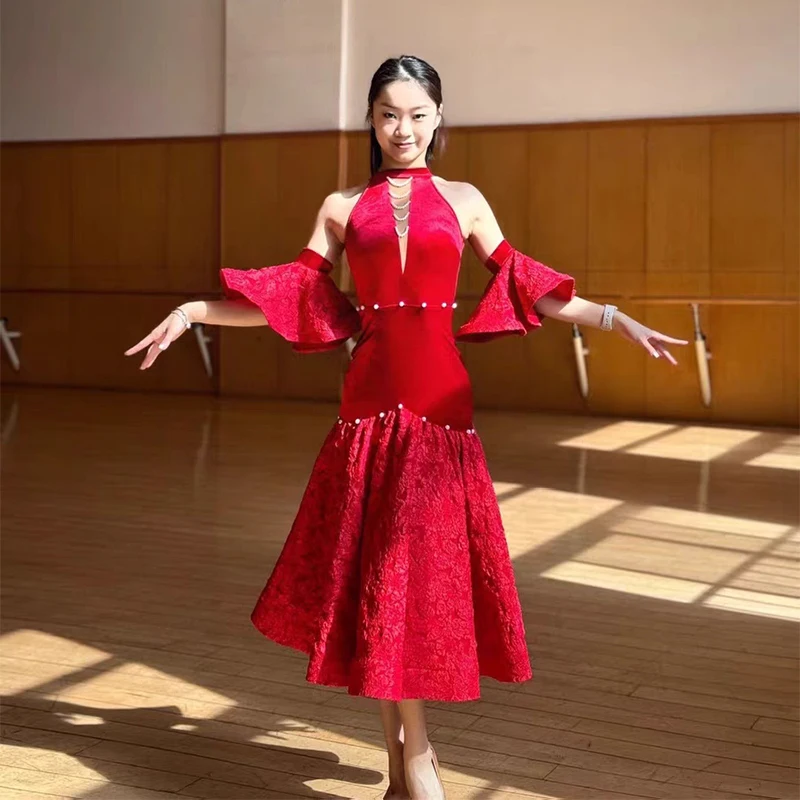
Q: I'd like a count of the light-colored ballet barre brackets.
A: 4